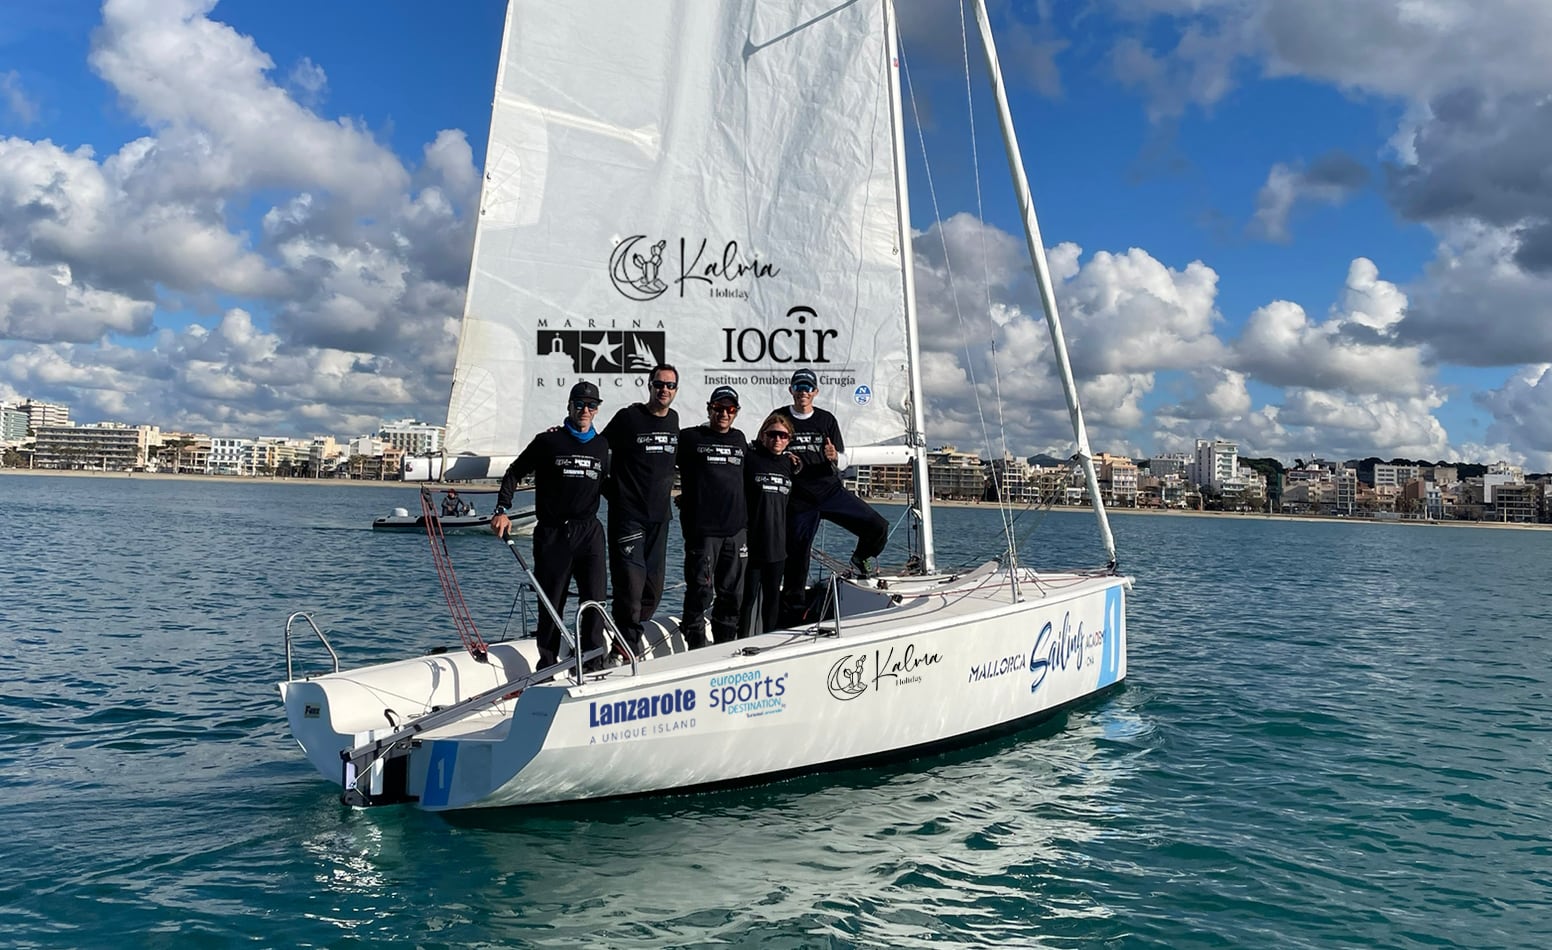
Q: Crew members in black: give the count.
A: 5